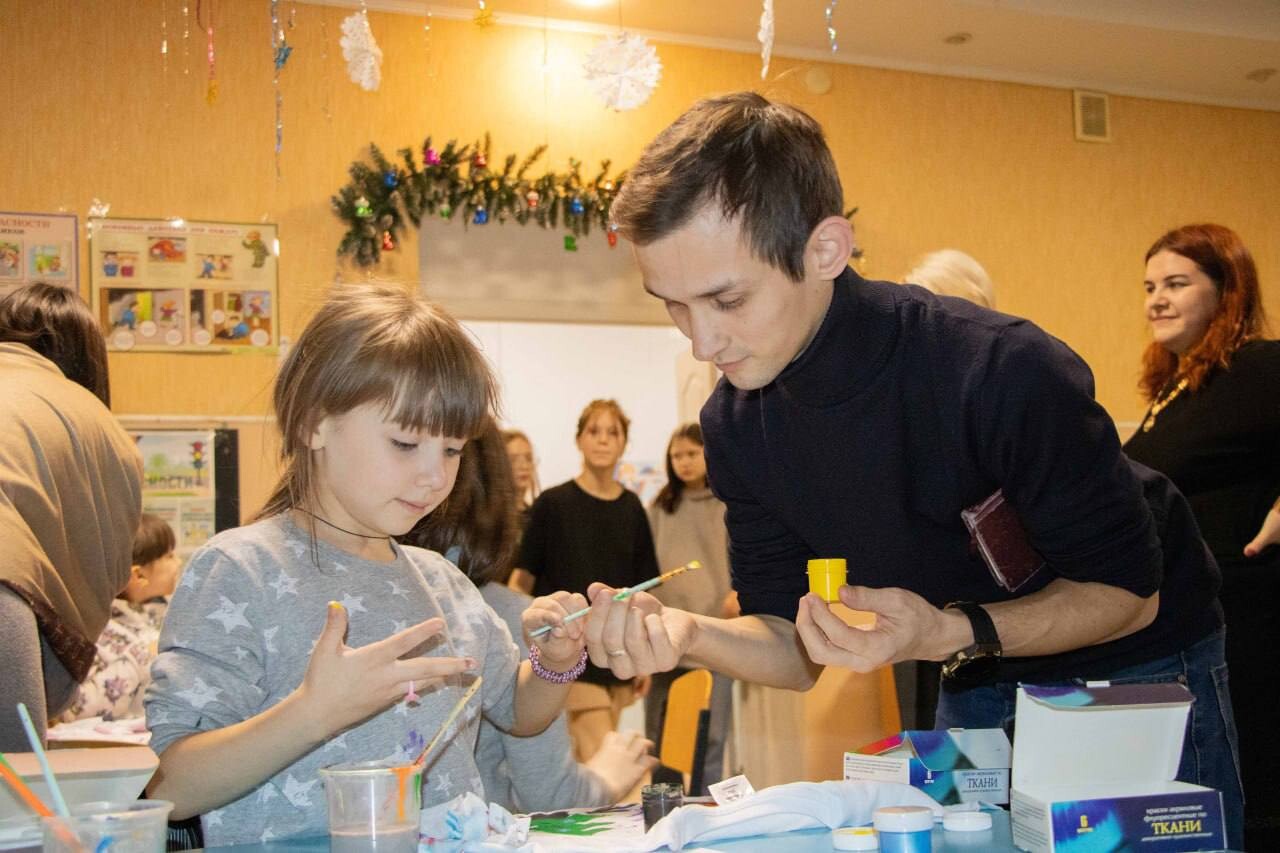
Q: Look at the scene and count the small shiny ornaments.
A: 11